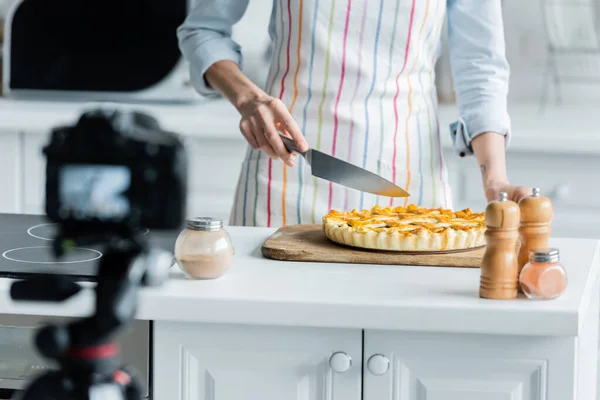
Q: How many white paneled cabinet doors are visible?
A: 2